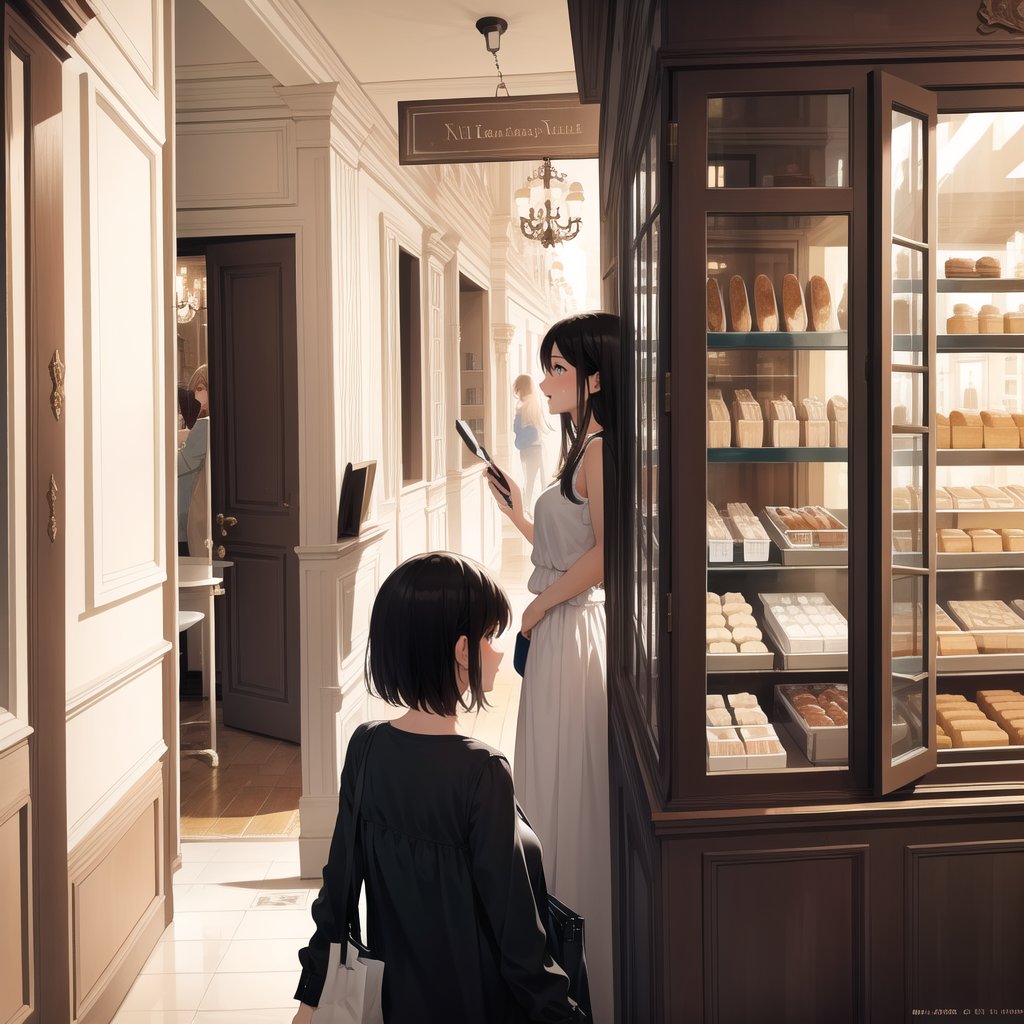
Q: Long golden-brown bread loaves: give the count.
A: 5